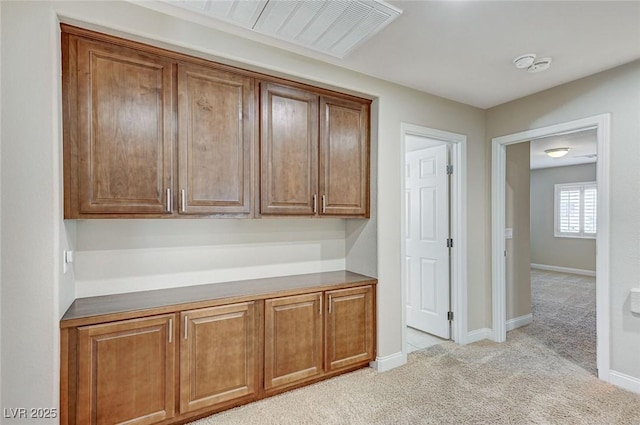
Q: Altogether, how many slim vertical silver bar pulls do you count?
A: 8